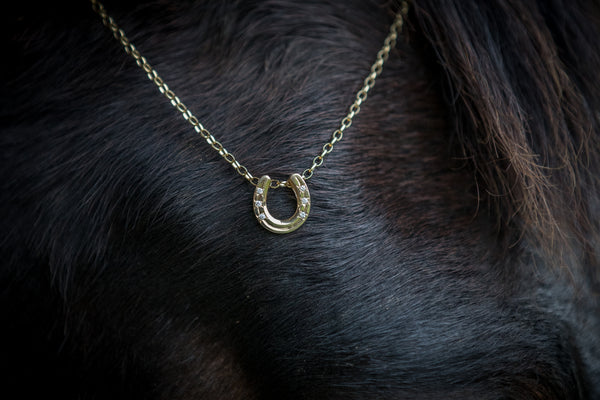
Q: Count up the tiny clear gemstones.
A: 6